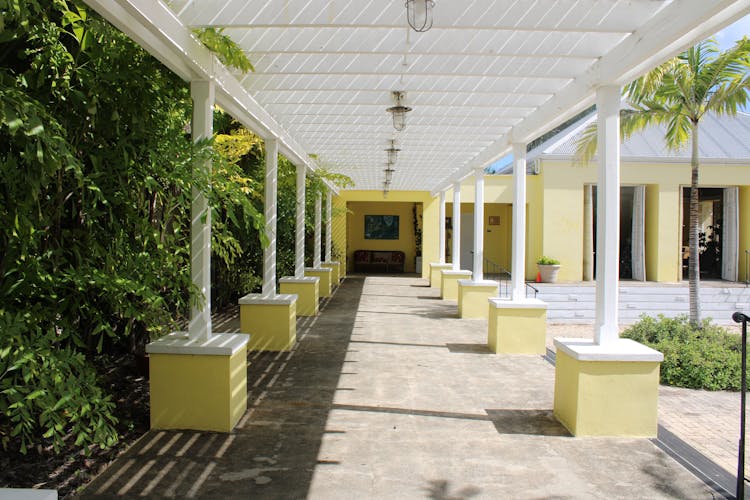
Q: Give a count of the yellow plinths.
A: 10